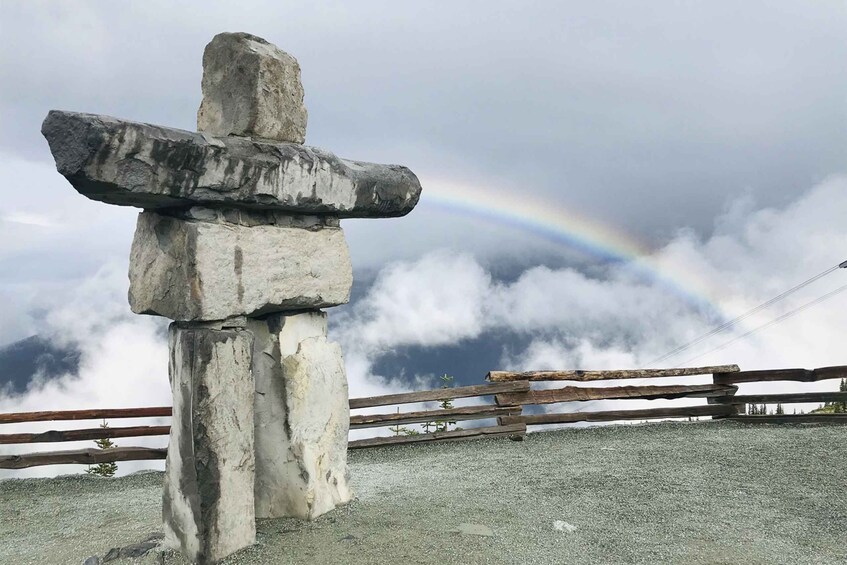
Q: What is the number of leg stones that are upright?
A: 2